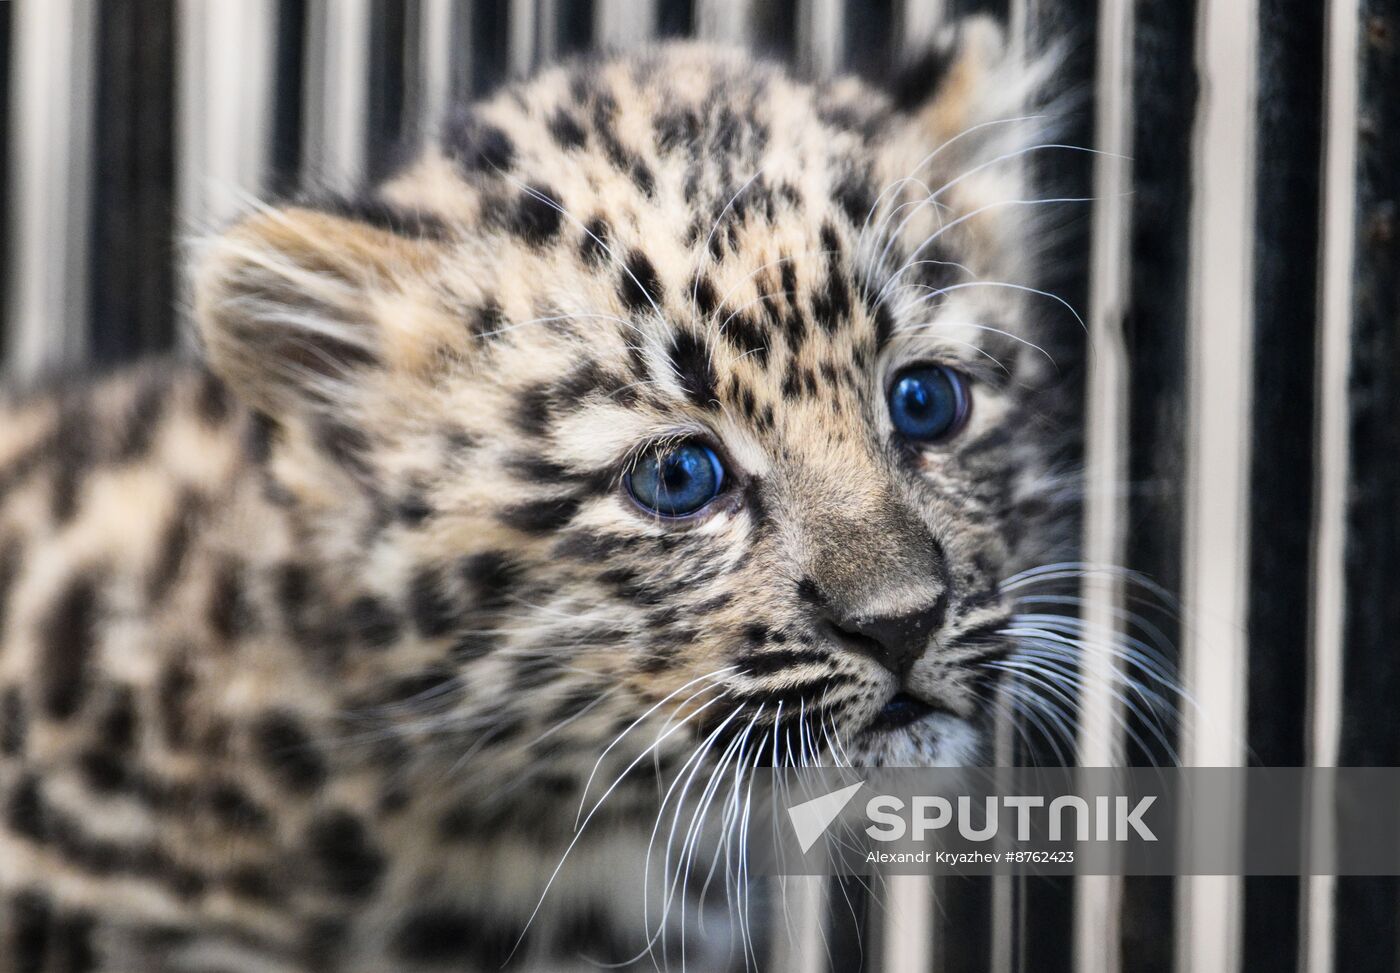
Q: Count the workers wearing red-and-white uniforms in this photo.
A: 0